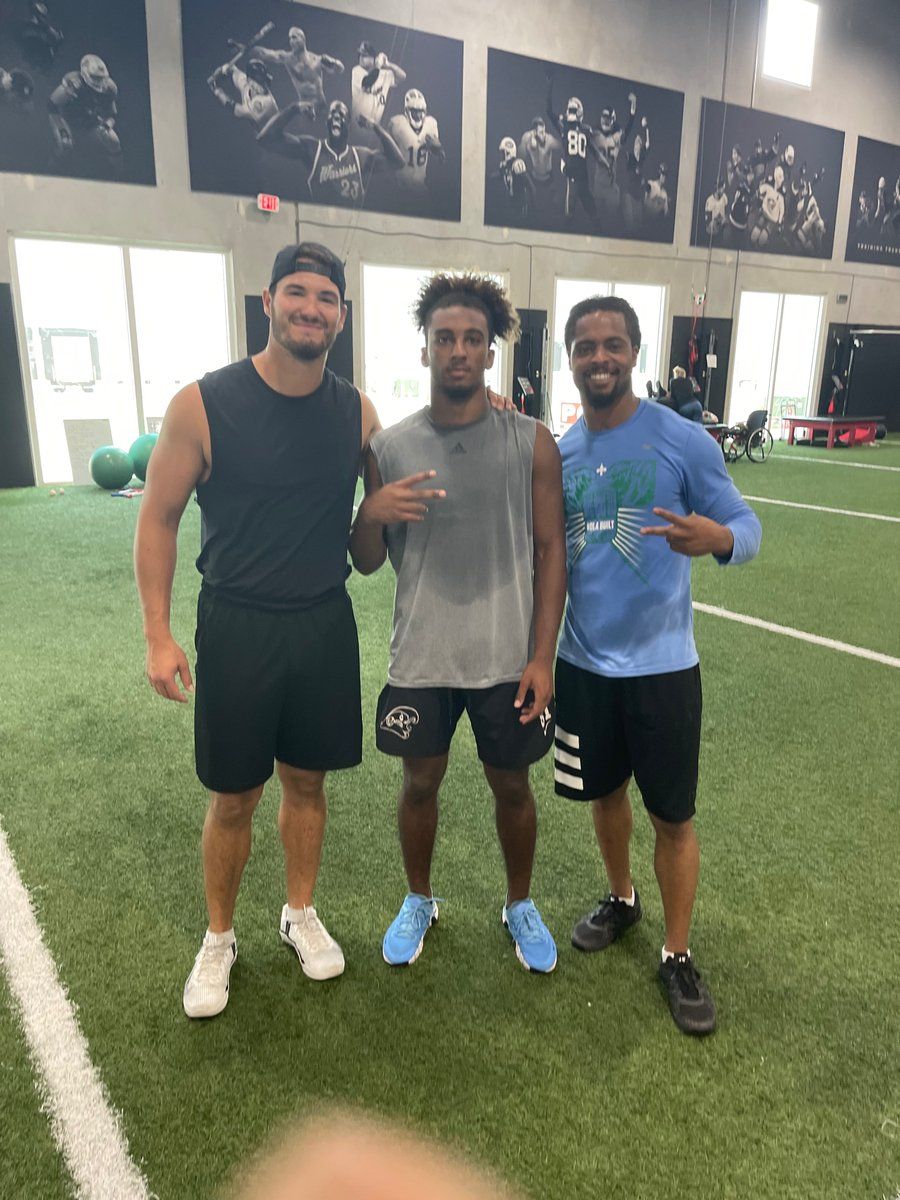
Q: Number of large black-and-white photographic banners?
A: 5